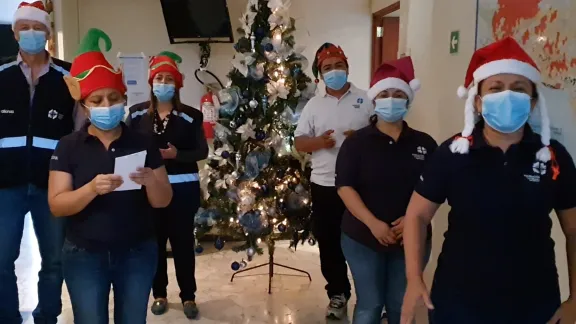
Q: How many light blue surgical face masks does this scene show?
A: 6